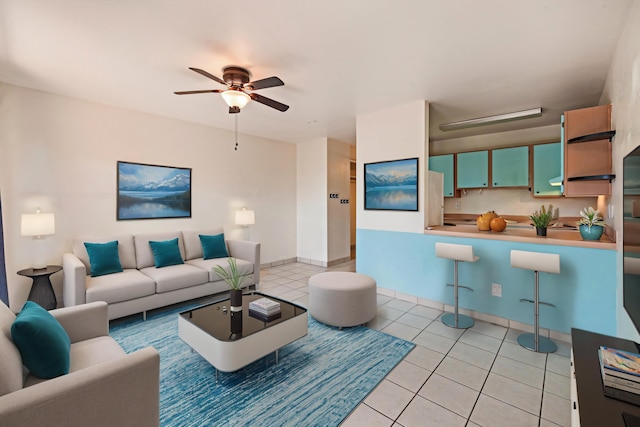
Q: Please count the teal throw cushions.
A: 4